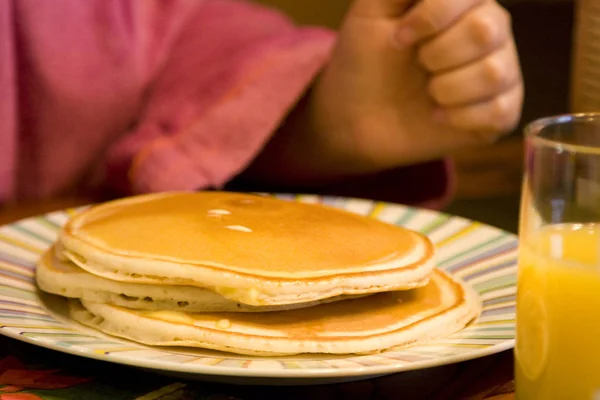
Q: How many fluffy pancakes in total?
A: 3